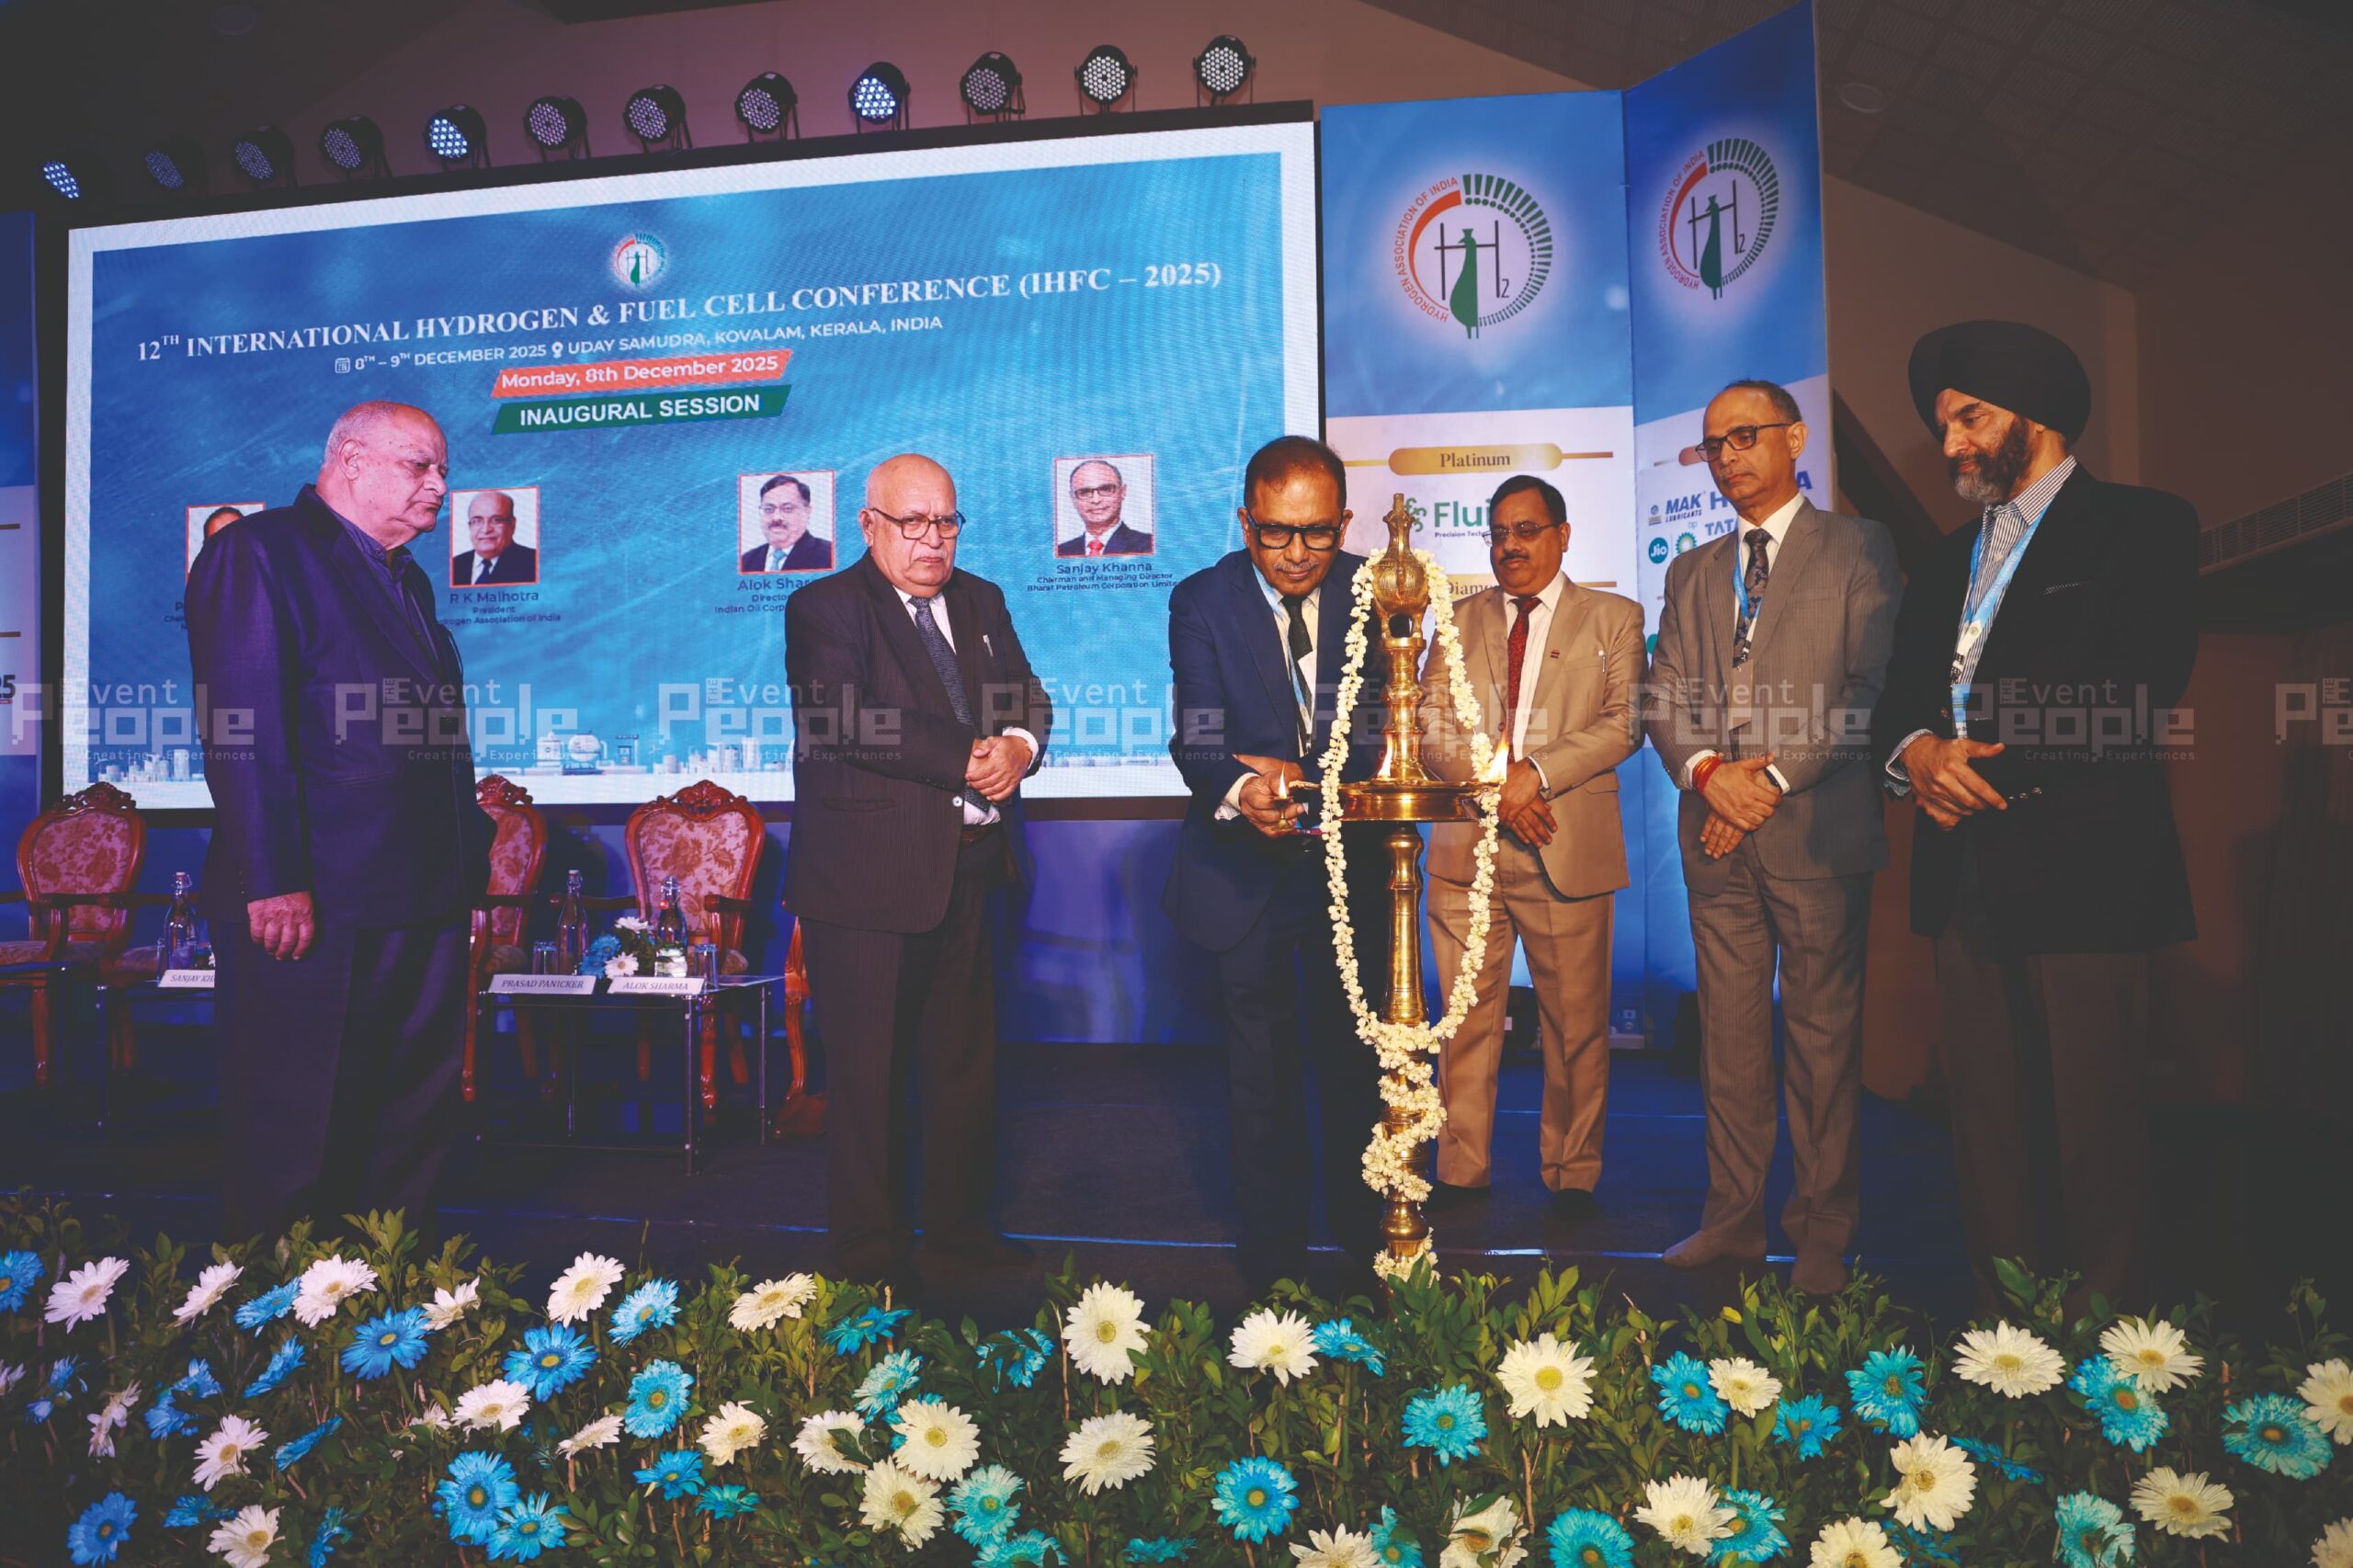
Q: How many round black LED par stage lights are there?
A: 12